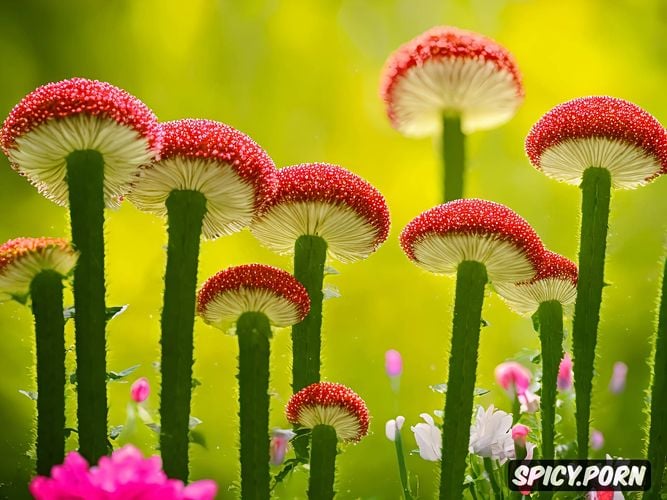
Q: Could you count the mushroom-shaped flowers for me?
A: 10